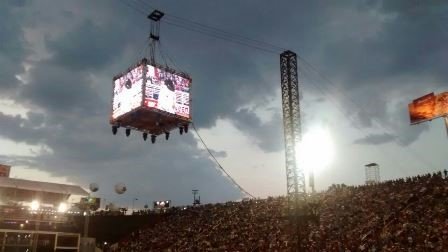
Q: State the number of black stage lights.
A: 7